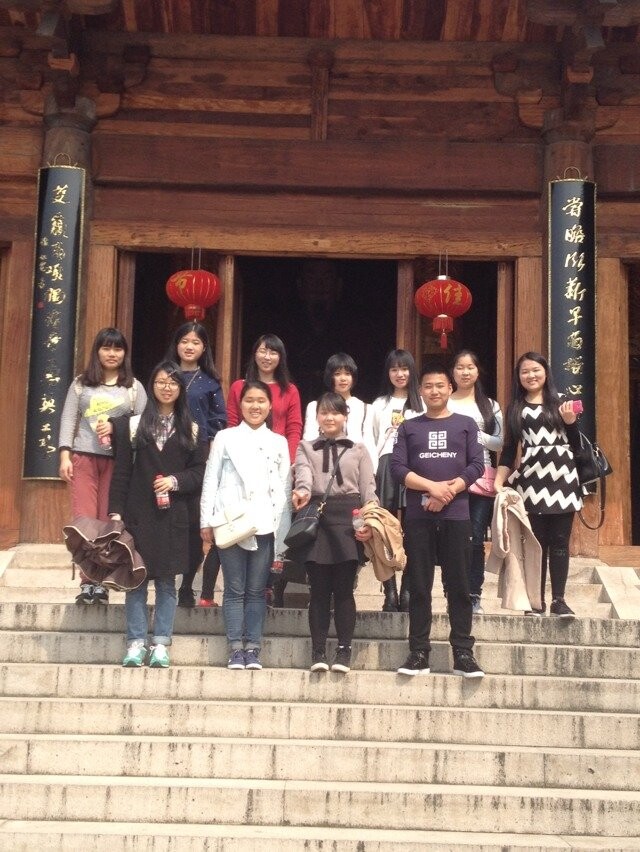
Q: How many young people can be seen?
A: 11